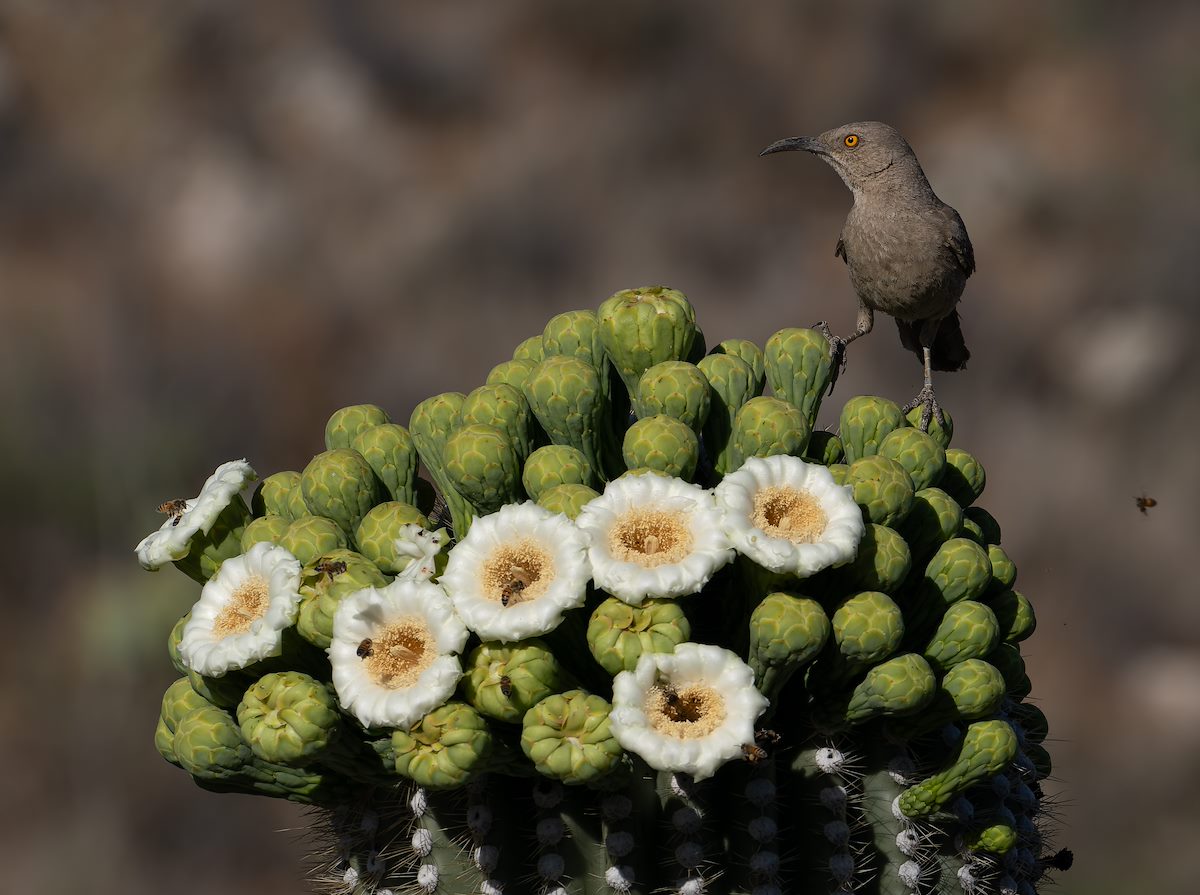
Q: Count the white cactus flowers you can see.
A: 7